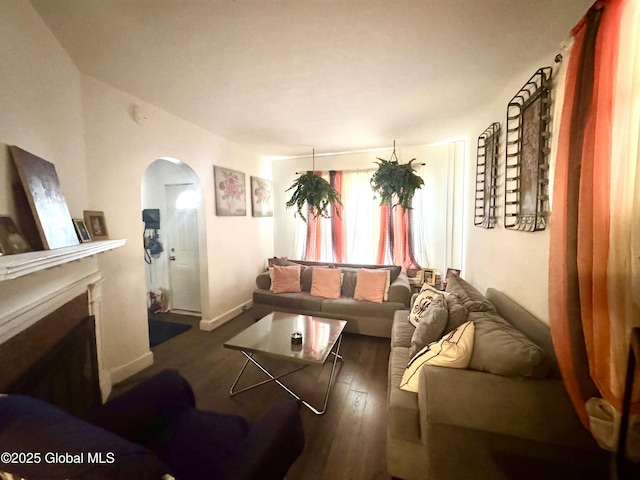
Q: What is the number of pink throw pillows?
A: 3